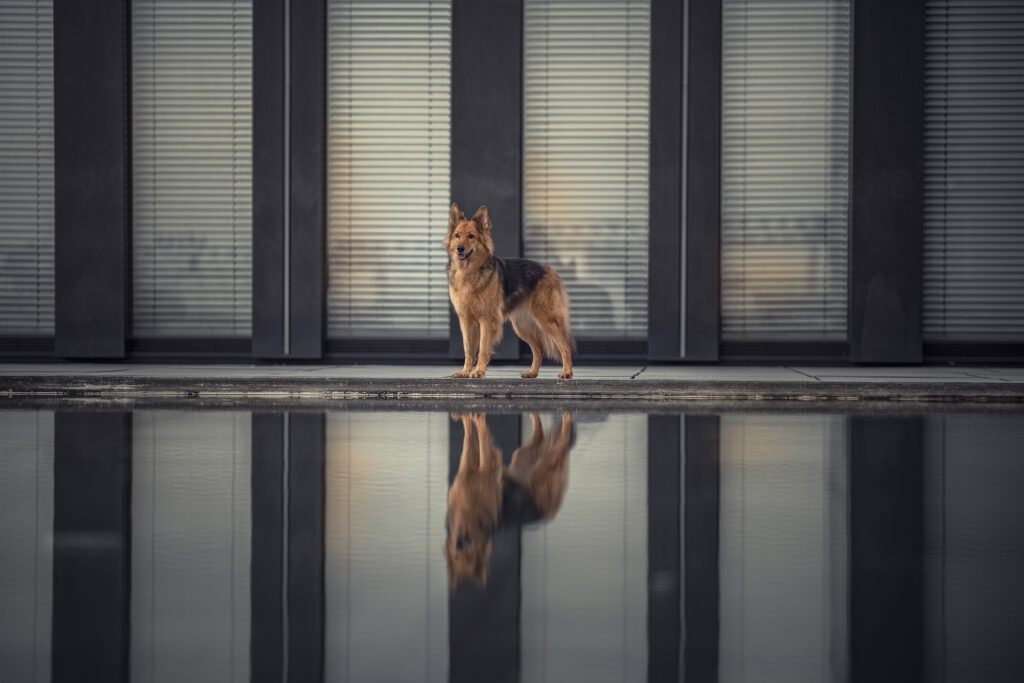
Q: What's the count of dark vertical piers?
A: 5